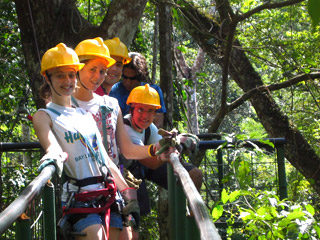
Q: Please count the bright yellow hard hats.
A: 4